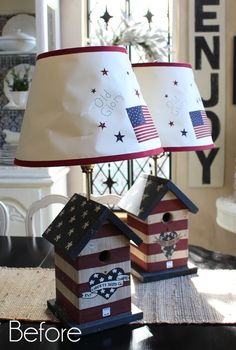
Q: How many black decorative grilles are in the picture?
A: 2